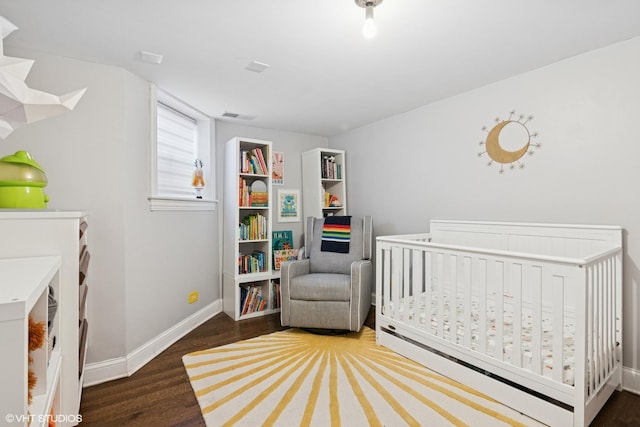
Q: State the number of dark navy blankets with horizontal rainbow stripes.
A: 1